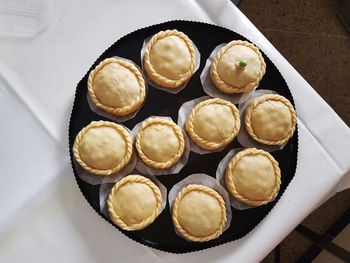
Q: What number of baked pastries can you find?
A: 10